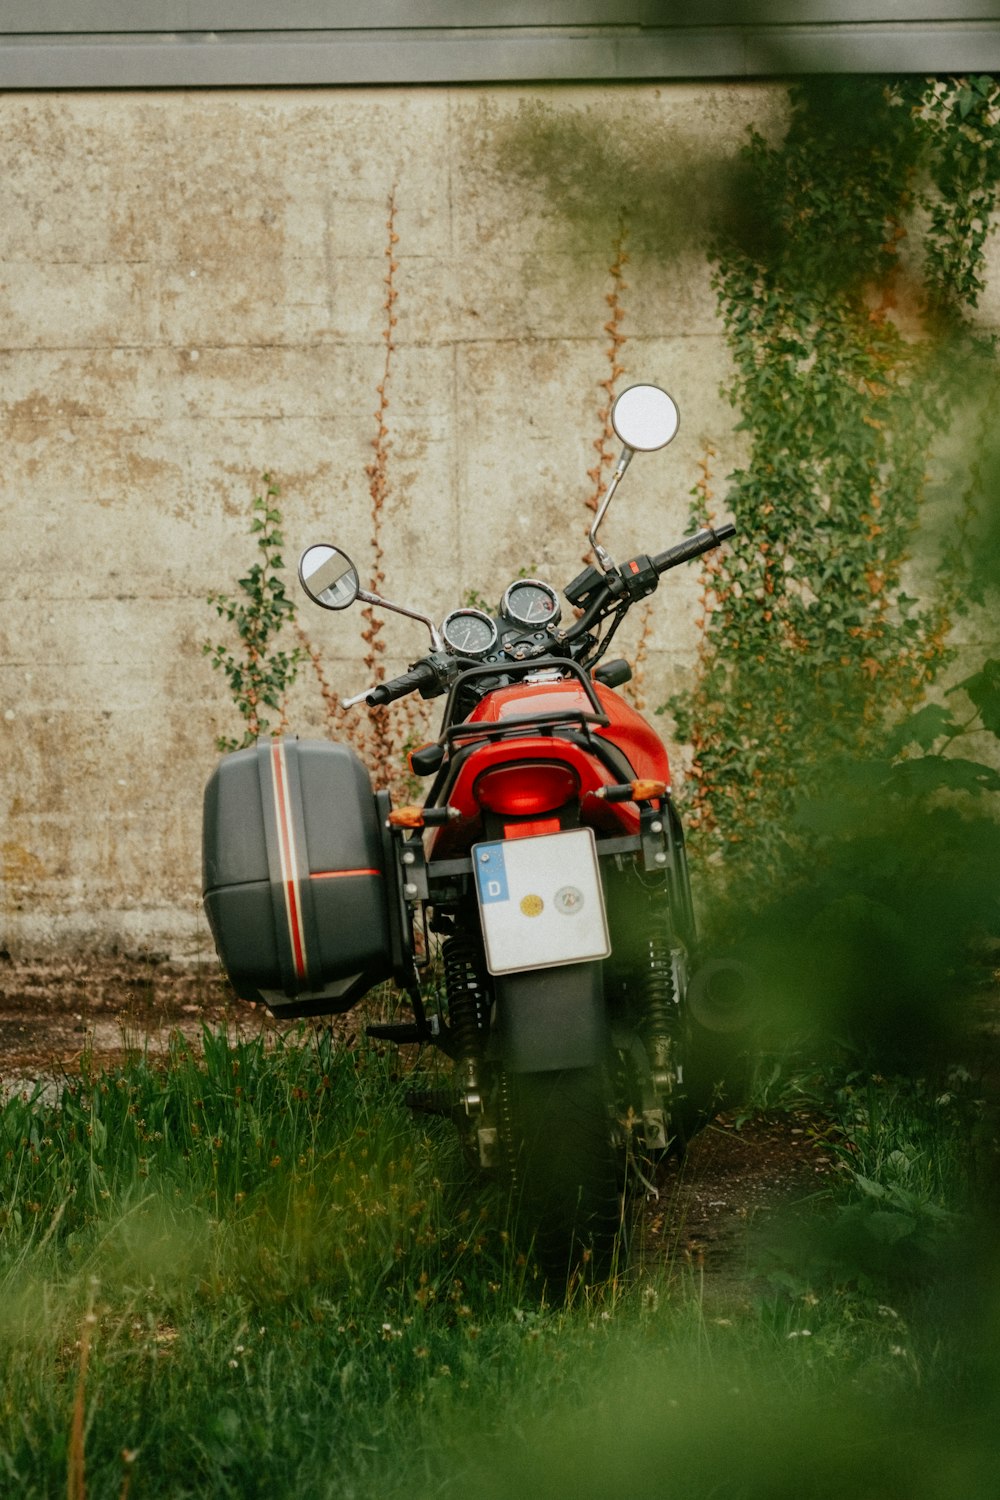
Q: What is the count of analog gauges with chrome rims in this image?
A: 2